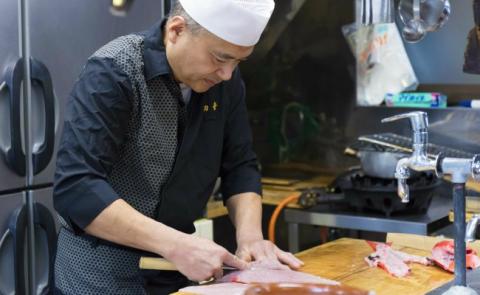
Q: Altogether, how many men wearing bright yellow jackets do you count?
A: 0